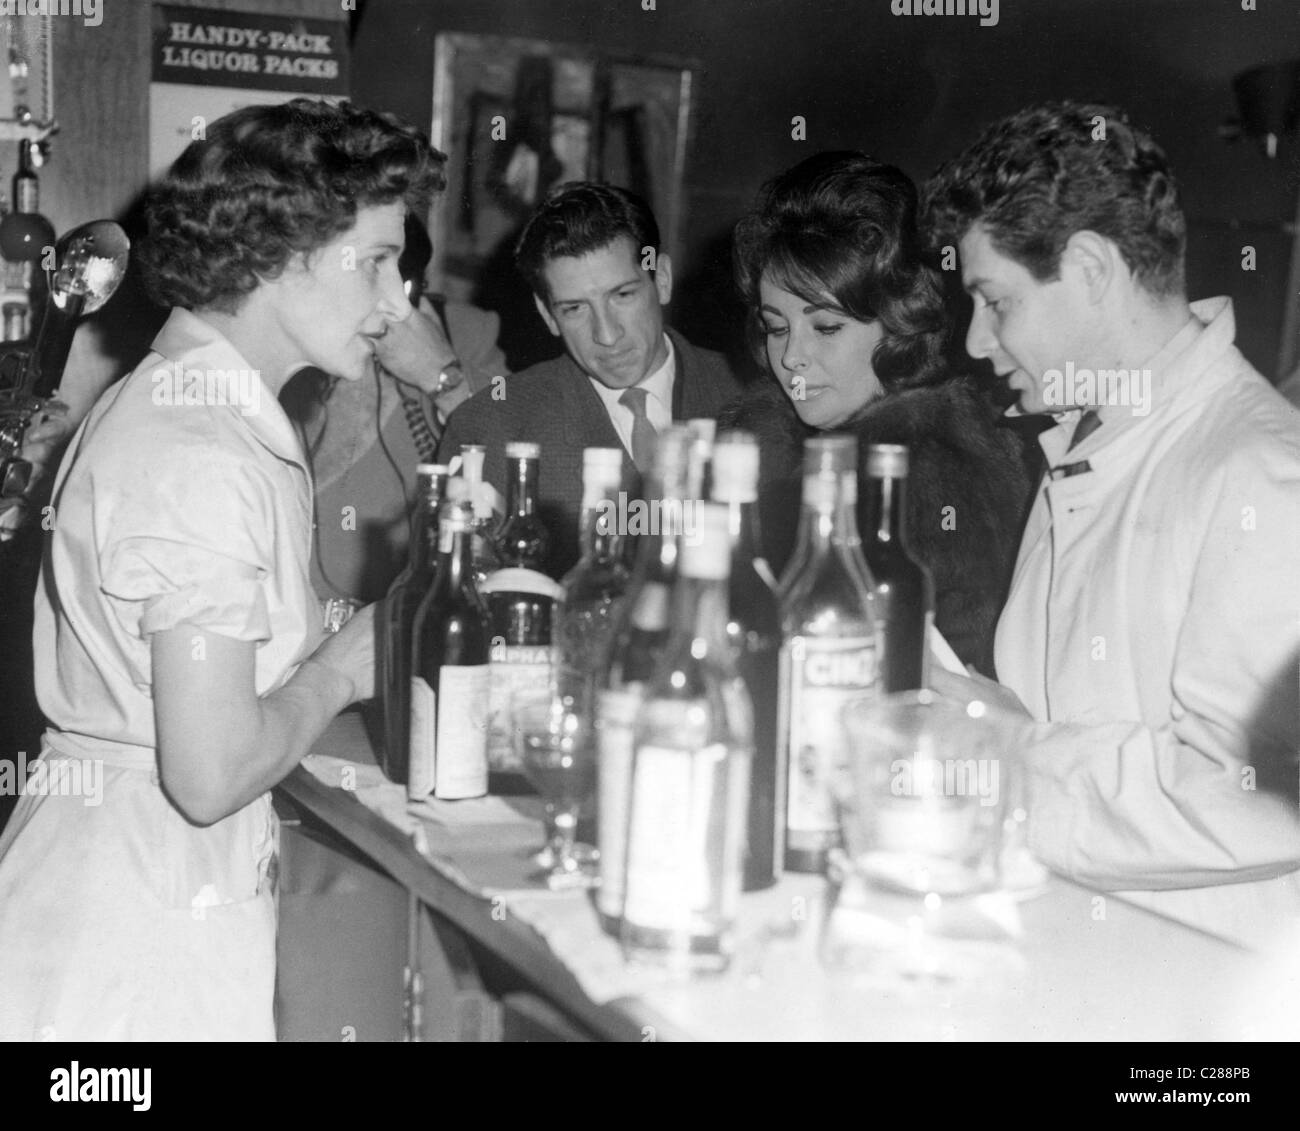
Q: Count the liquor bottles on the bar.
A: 11